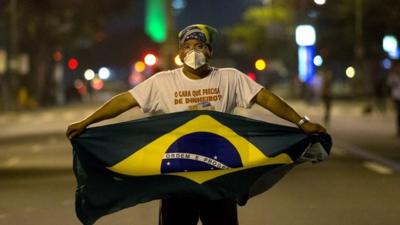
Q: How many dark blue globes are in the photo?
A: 1